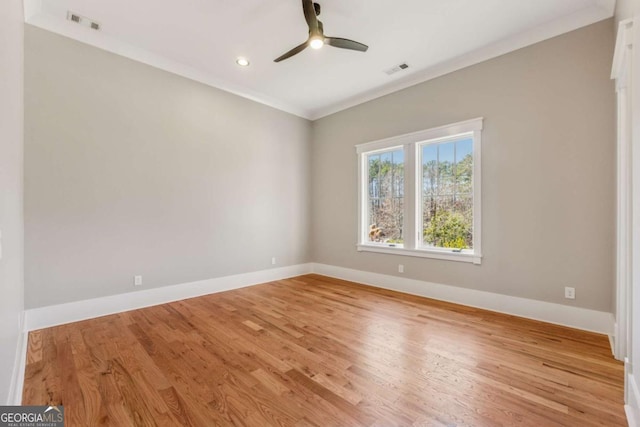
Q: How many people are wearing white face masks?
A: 0